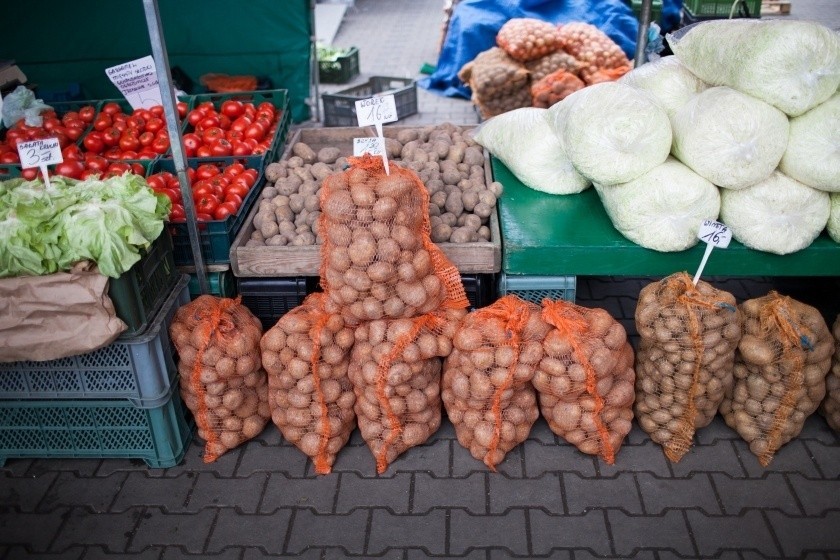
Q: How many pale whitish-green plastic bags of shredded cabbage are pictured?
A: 9